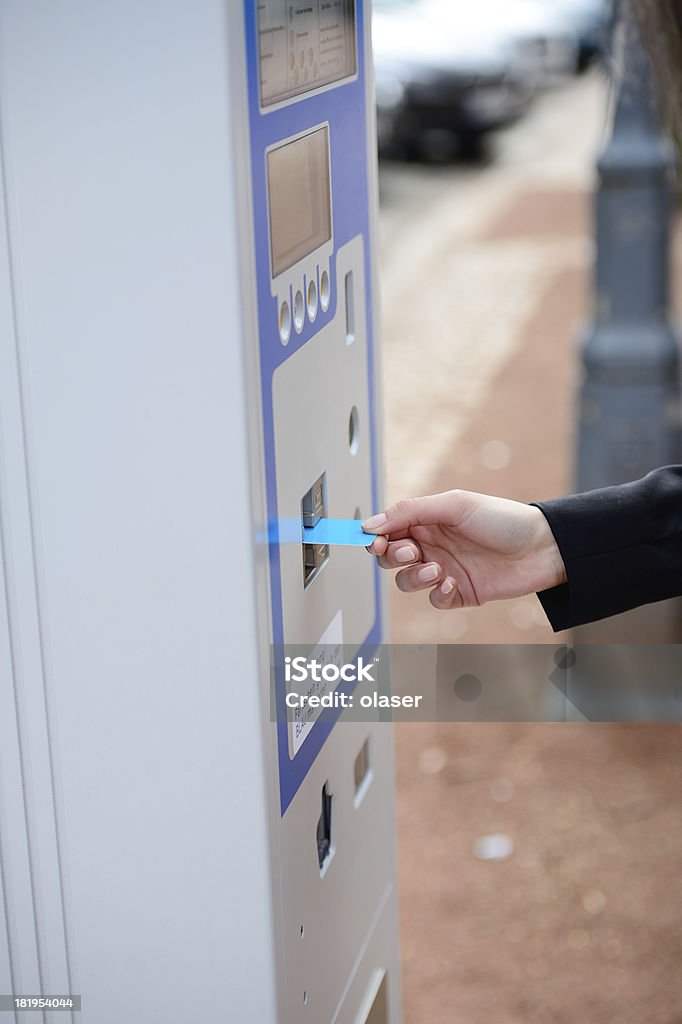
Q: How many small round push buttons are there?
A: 4